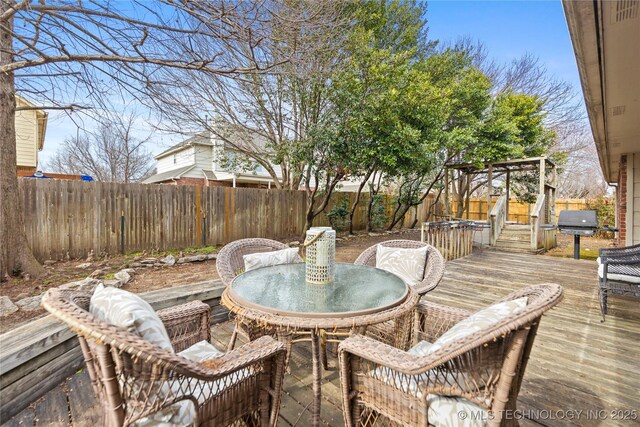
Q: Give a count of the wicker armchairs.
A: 4